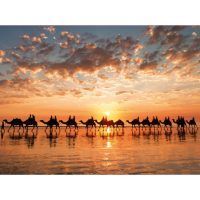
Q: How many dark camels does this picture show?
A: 13